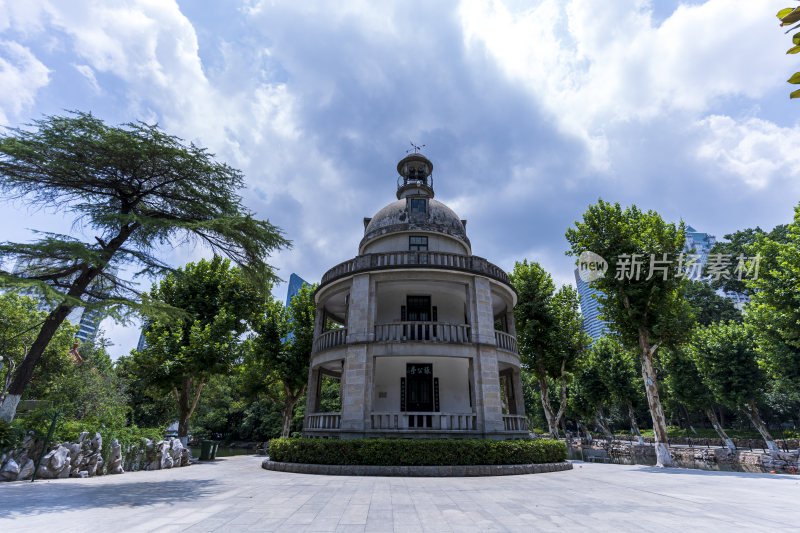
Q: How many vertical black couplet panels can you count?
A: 4